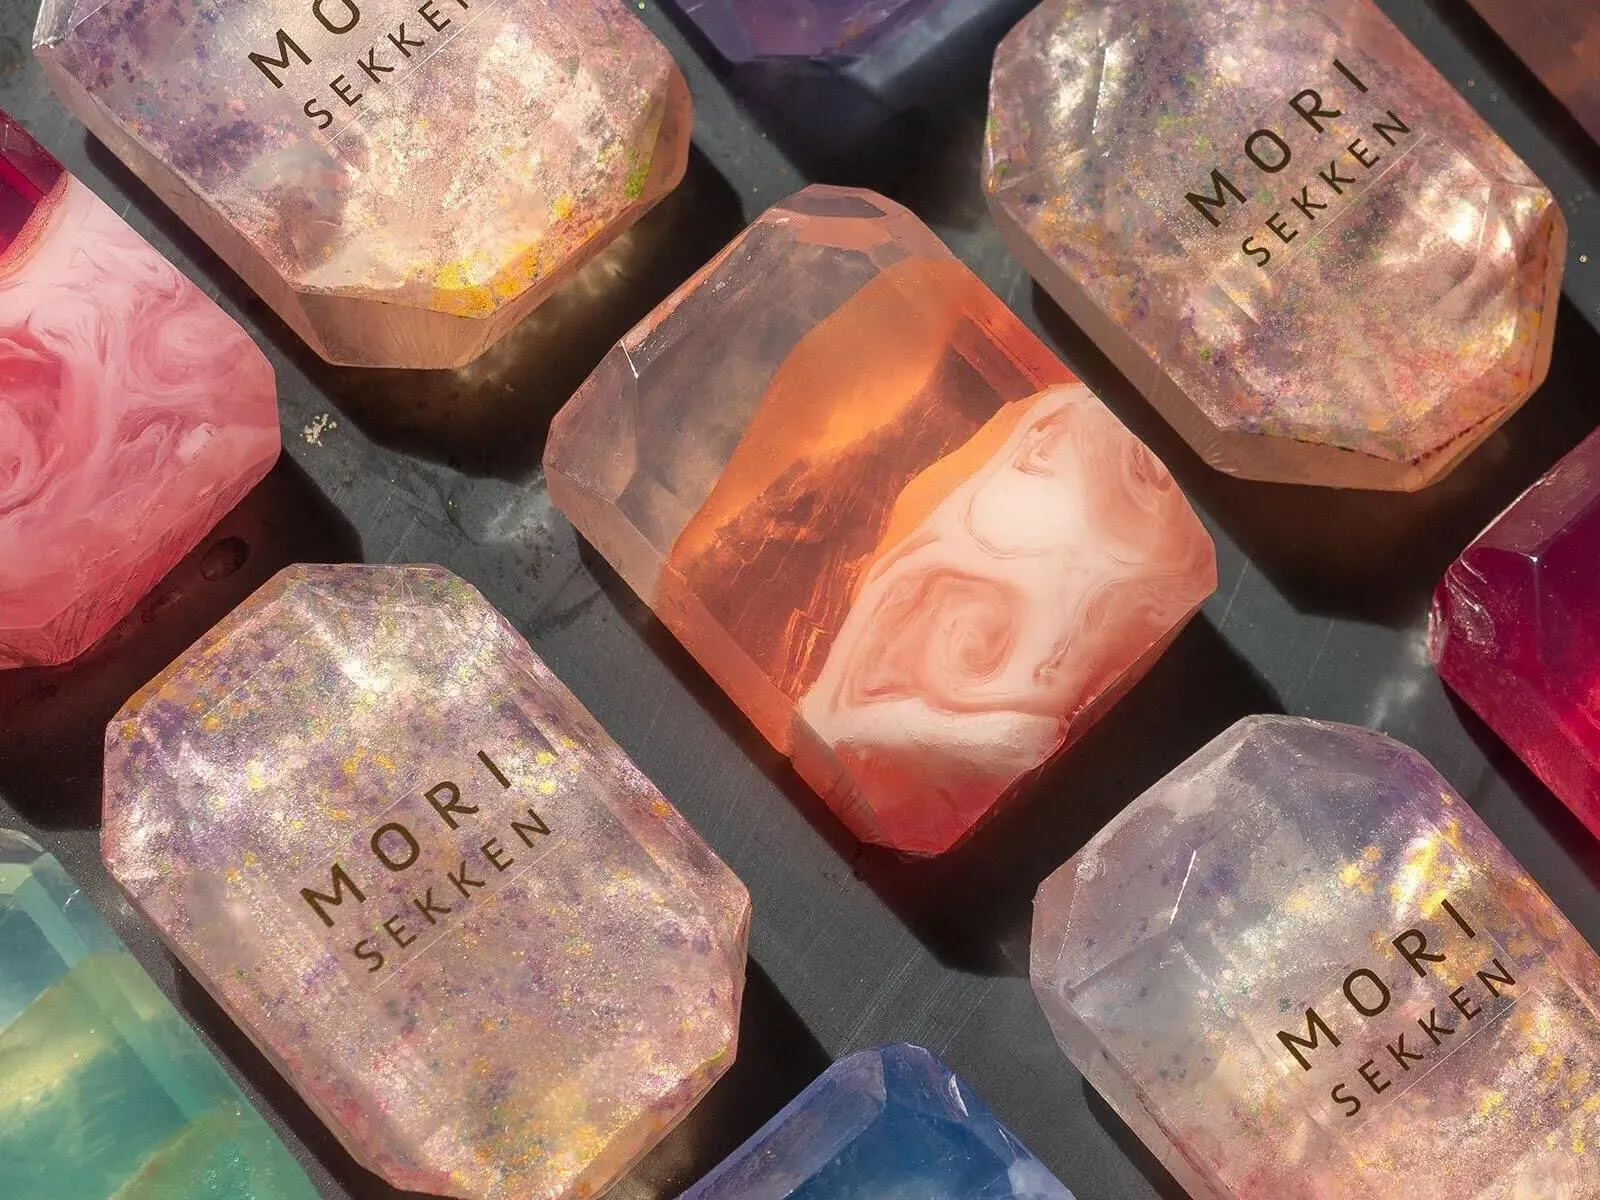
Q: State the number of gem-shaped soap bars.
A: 11